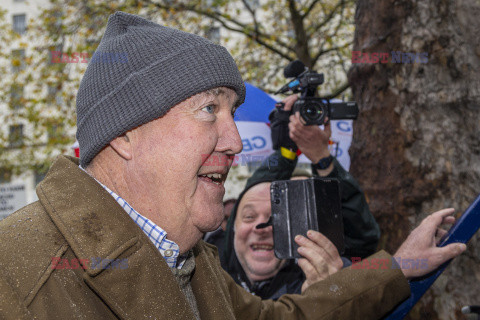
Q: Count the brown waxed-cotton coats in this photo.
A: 1